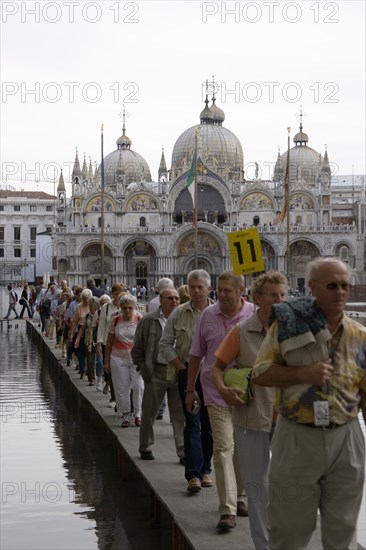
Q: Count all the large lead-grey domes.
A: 3